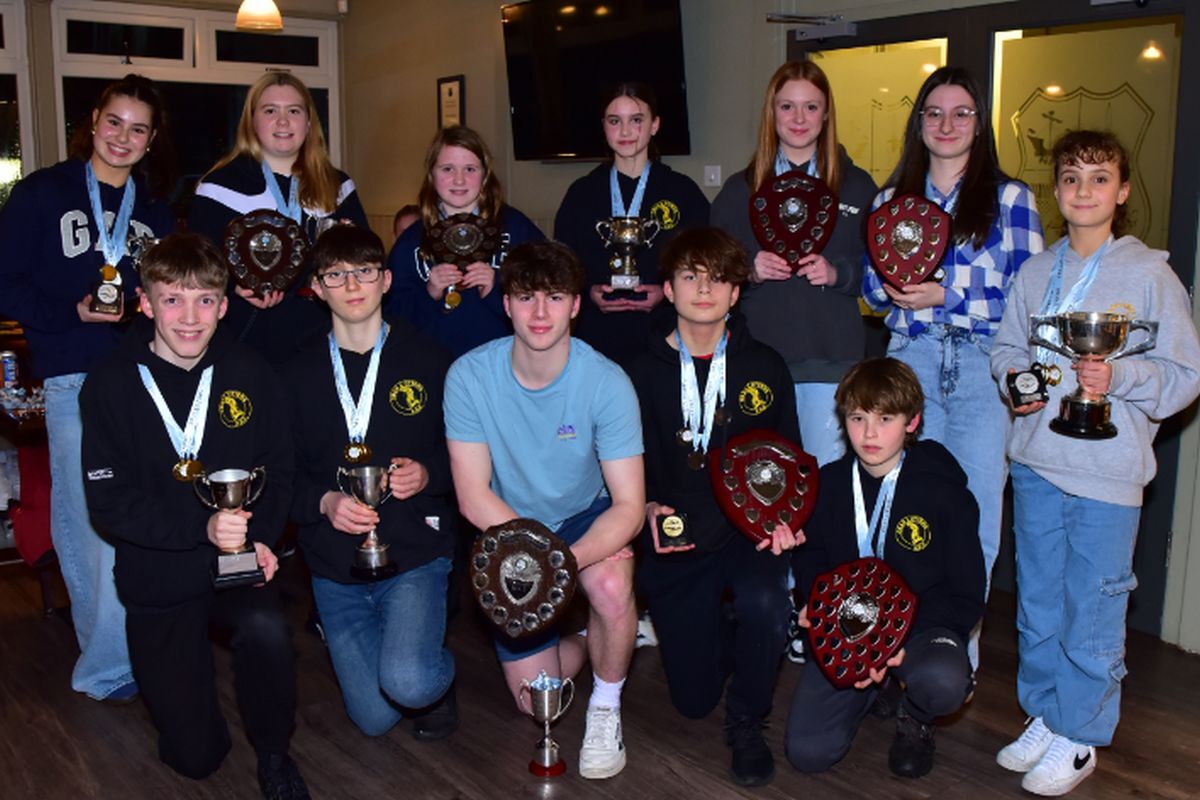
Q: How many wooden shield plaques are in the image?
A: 7